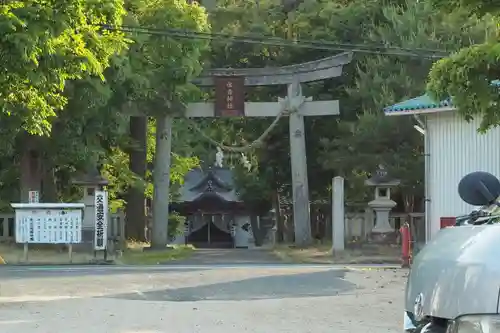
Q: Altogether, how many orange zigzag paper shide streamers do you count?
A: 0